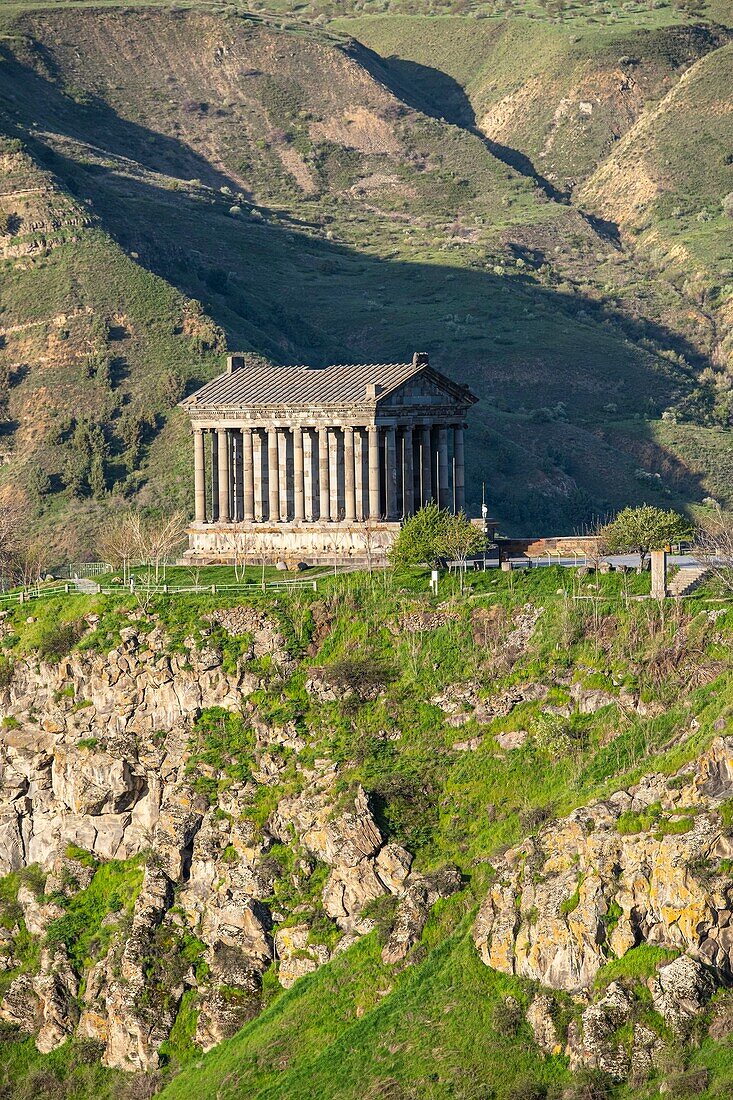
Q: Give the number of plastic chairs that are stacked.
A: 0